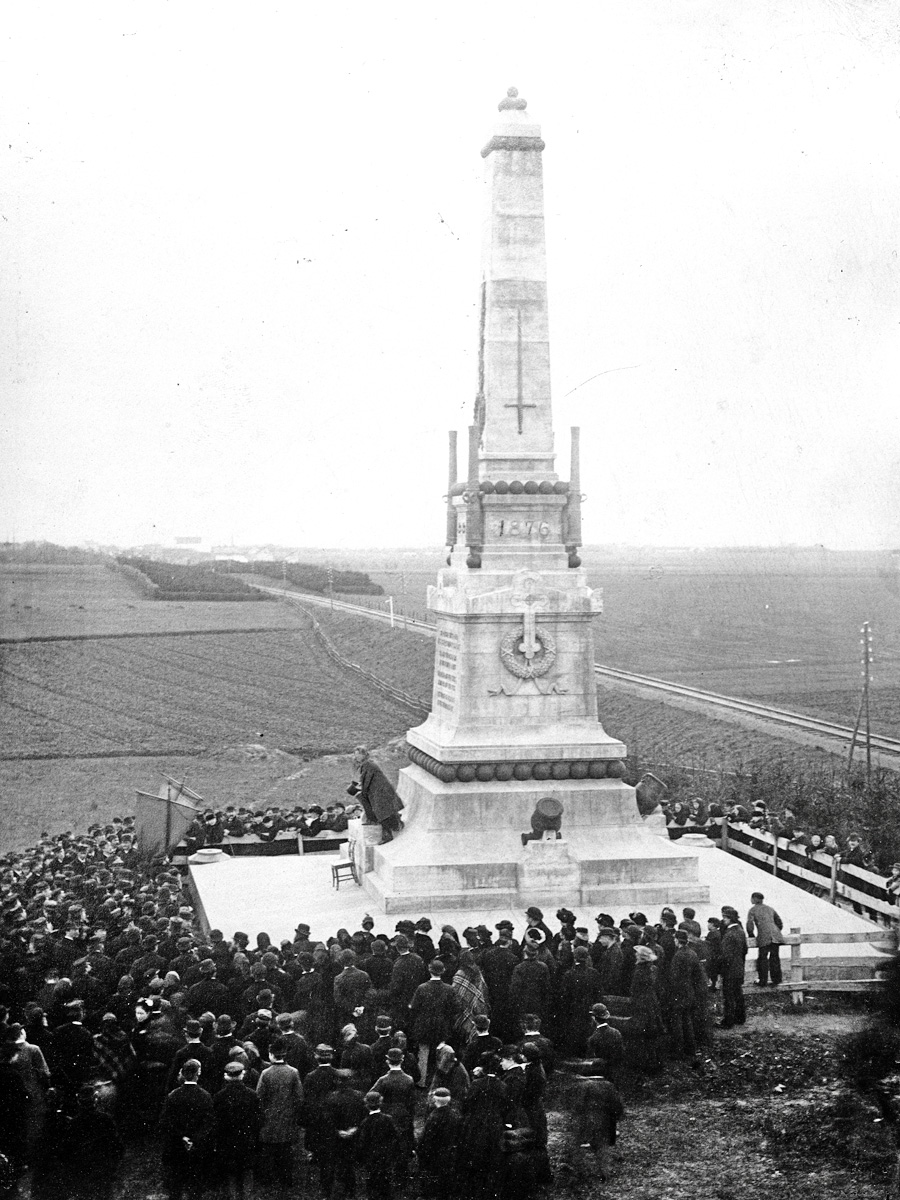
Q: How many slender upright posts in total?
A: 3